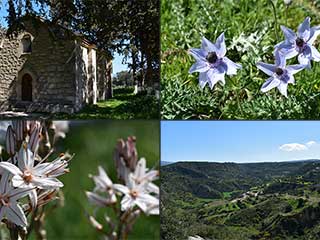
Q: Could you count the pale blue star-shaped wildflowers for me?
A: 3